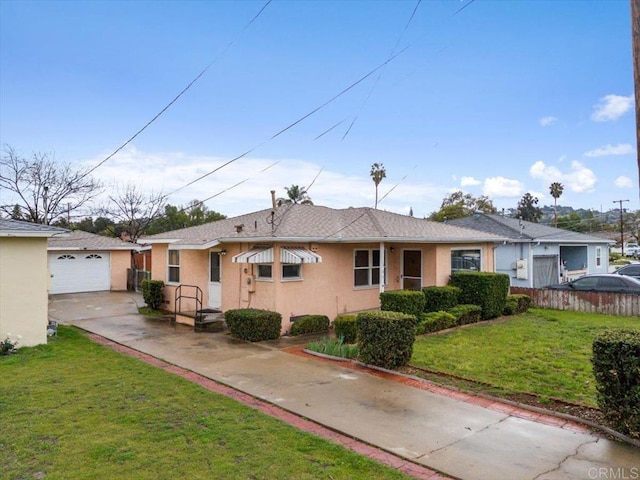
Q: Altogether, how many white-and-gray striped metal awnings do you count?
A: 2